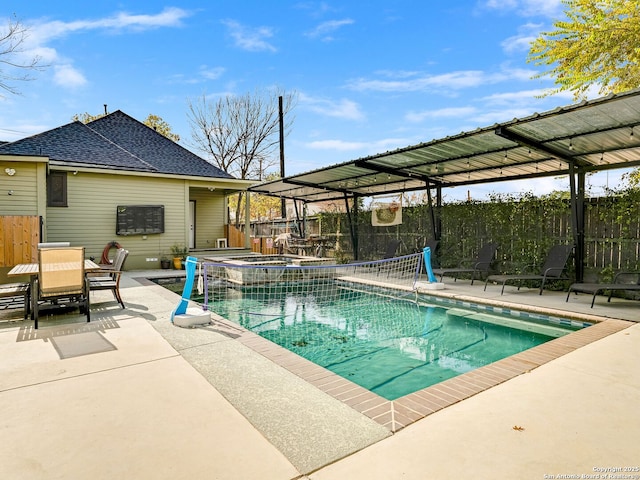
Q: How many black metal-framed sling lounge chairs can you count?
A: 5